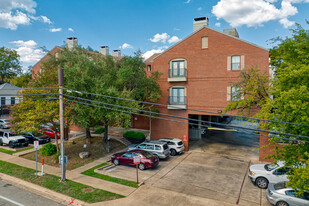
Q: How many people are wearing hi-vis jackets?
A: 0